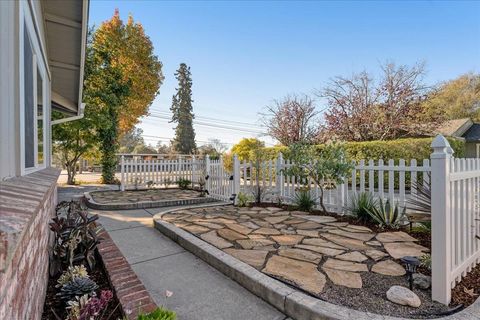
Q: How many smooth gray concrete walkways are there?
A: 1